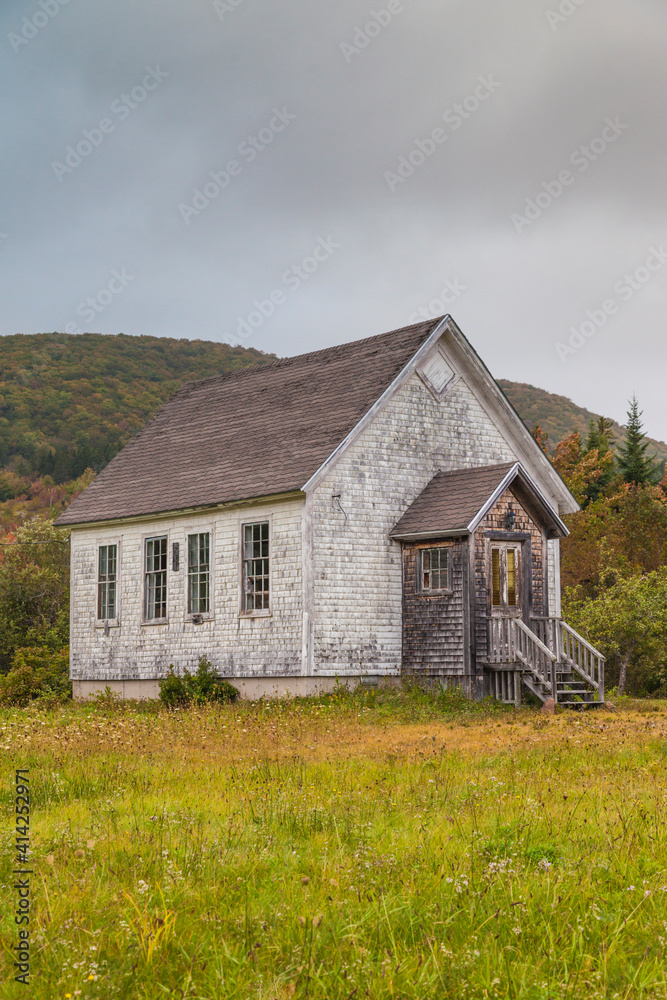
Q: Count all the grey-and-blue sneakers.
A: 0